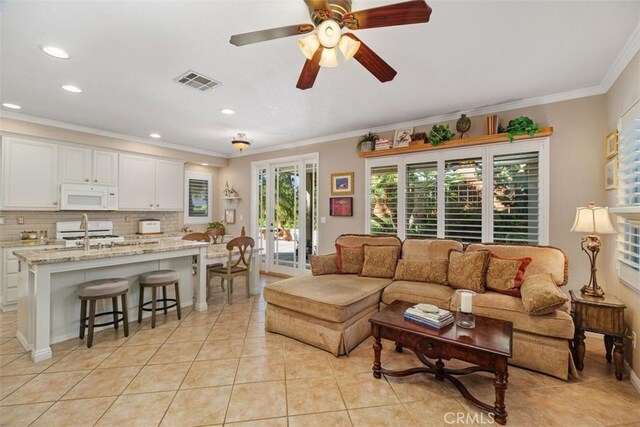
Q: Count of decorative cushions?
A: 7